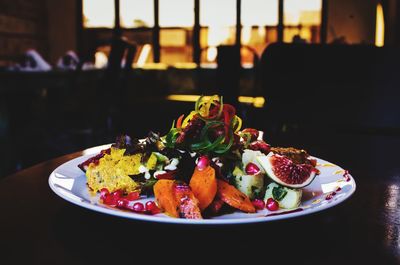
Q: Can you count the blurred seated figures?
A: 0